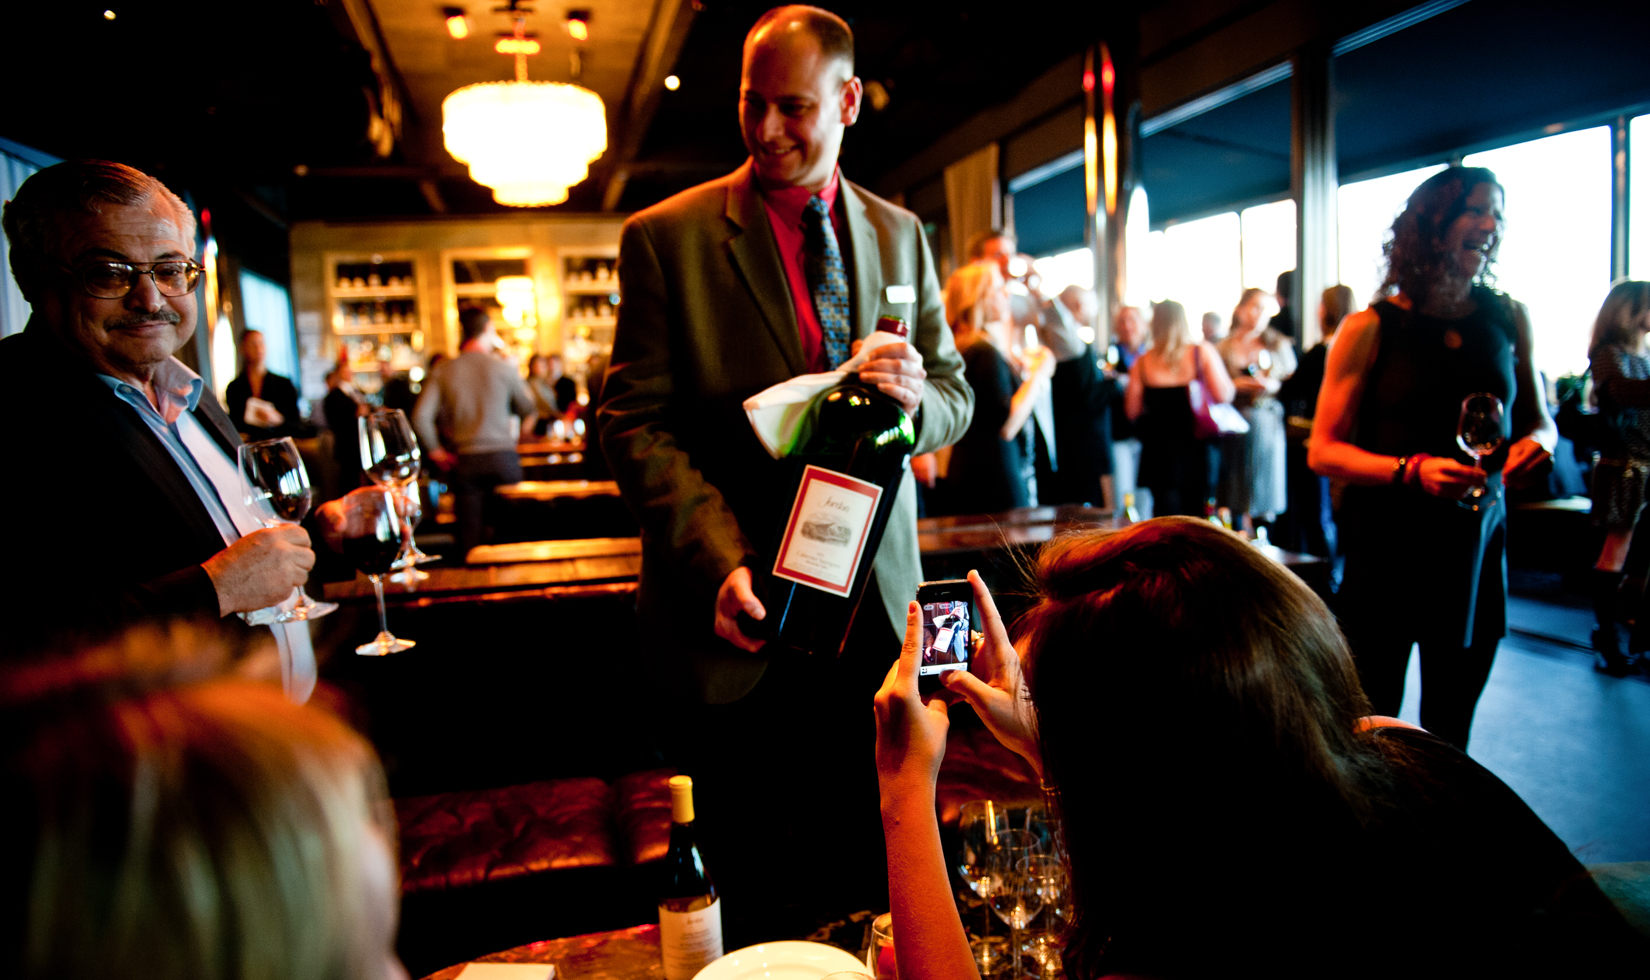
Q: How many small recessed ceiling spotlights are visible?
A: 2